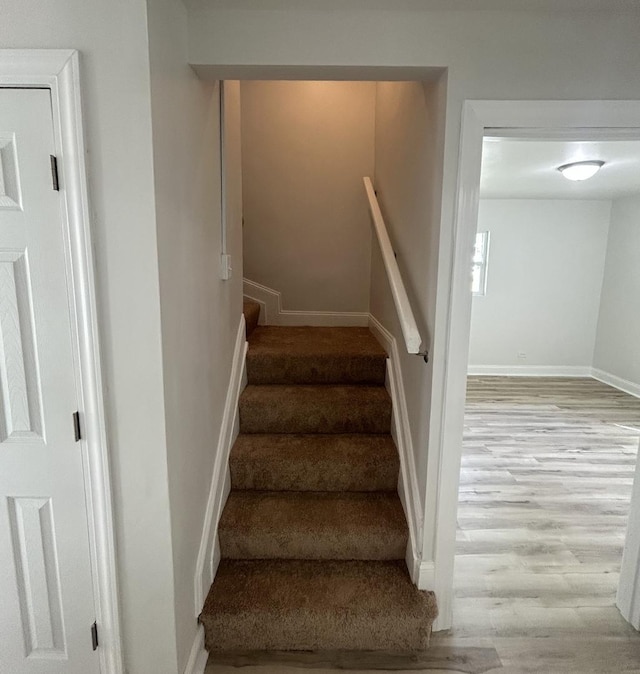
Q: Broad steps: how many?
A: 5